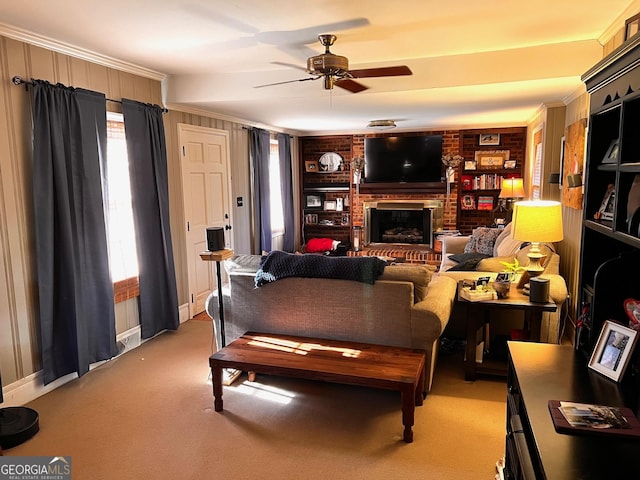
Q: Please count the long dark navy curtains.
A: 4